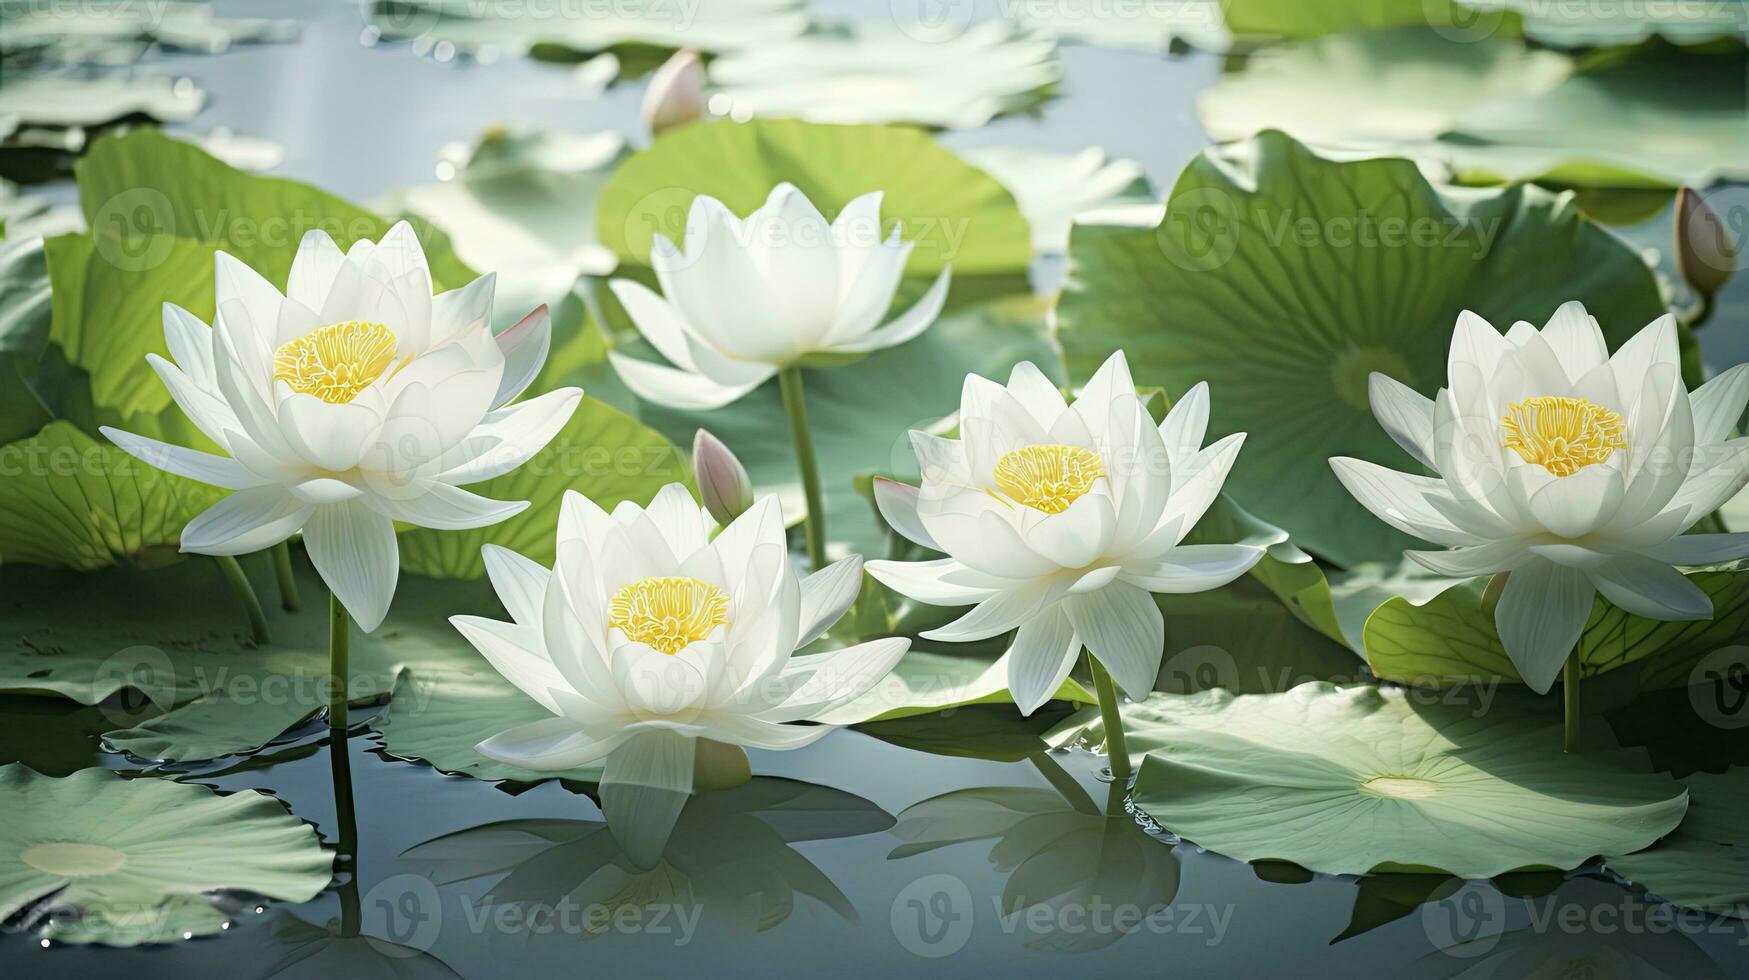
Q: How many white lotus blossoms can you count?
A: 5